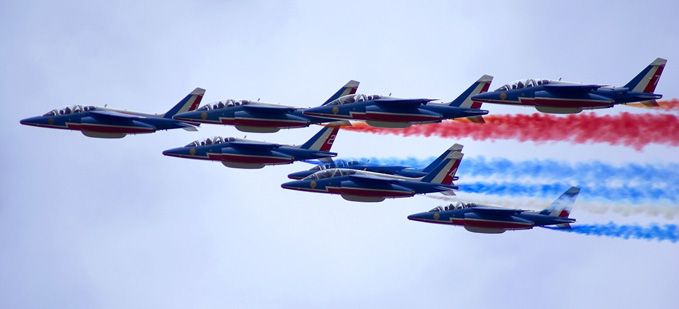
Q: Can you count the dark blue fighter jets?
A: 8